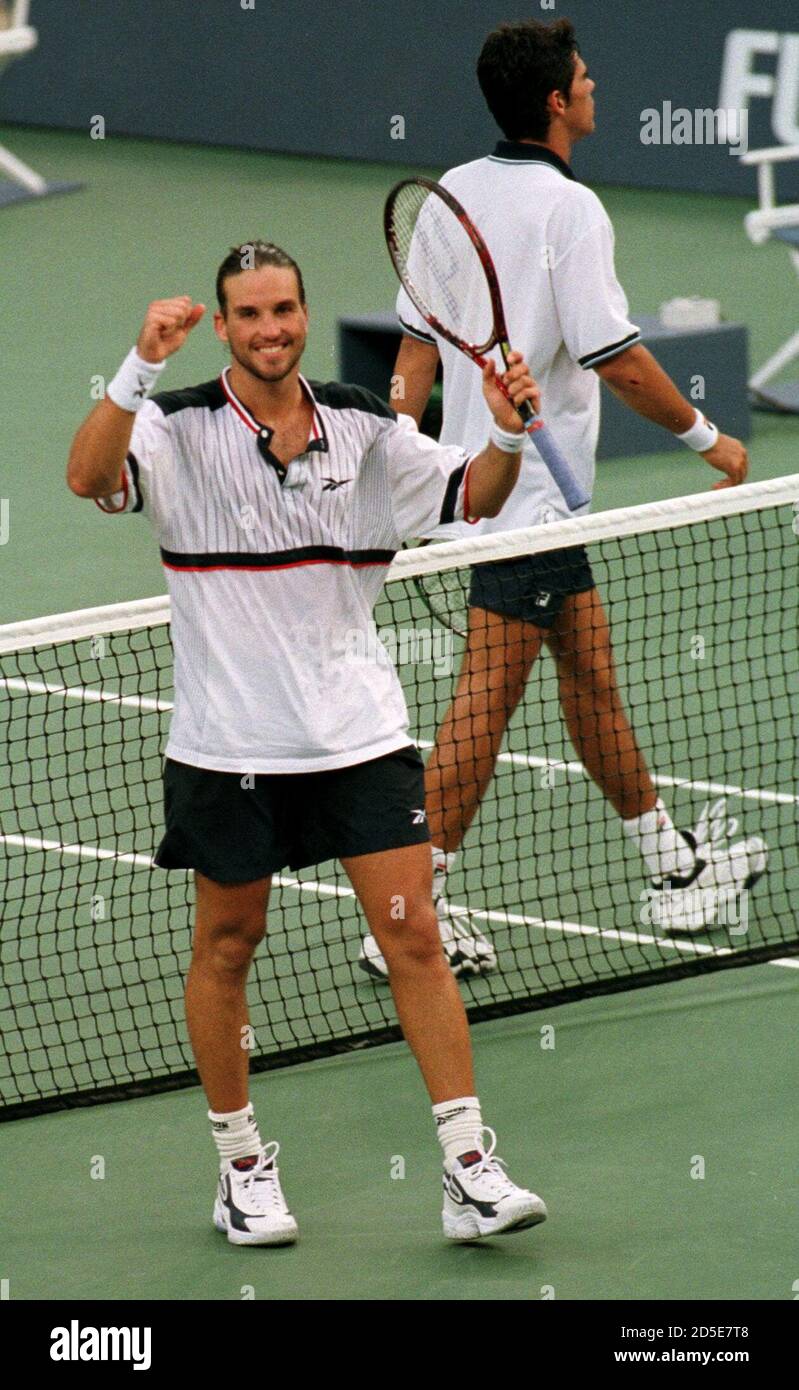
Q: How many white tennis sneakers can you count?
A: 4